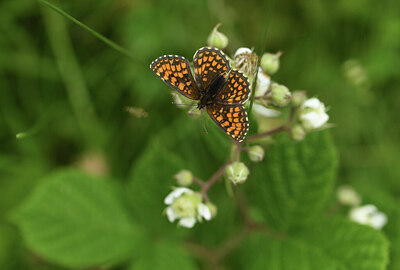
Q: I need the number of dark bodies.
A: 1